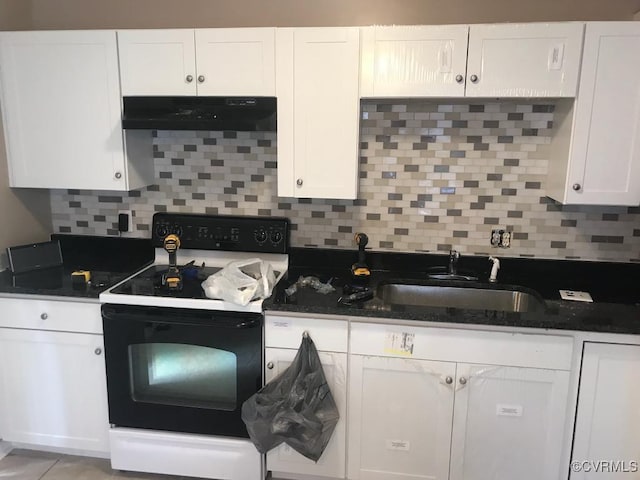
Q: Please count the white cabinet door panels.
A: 12